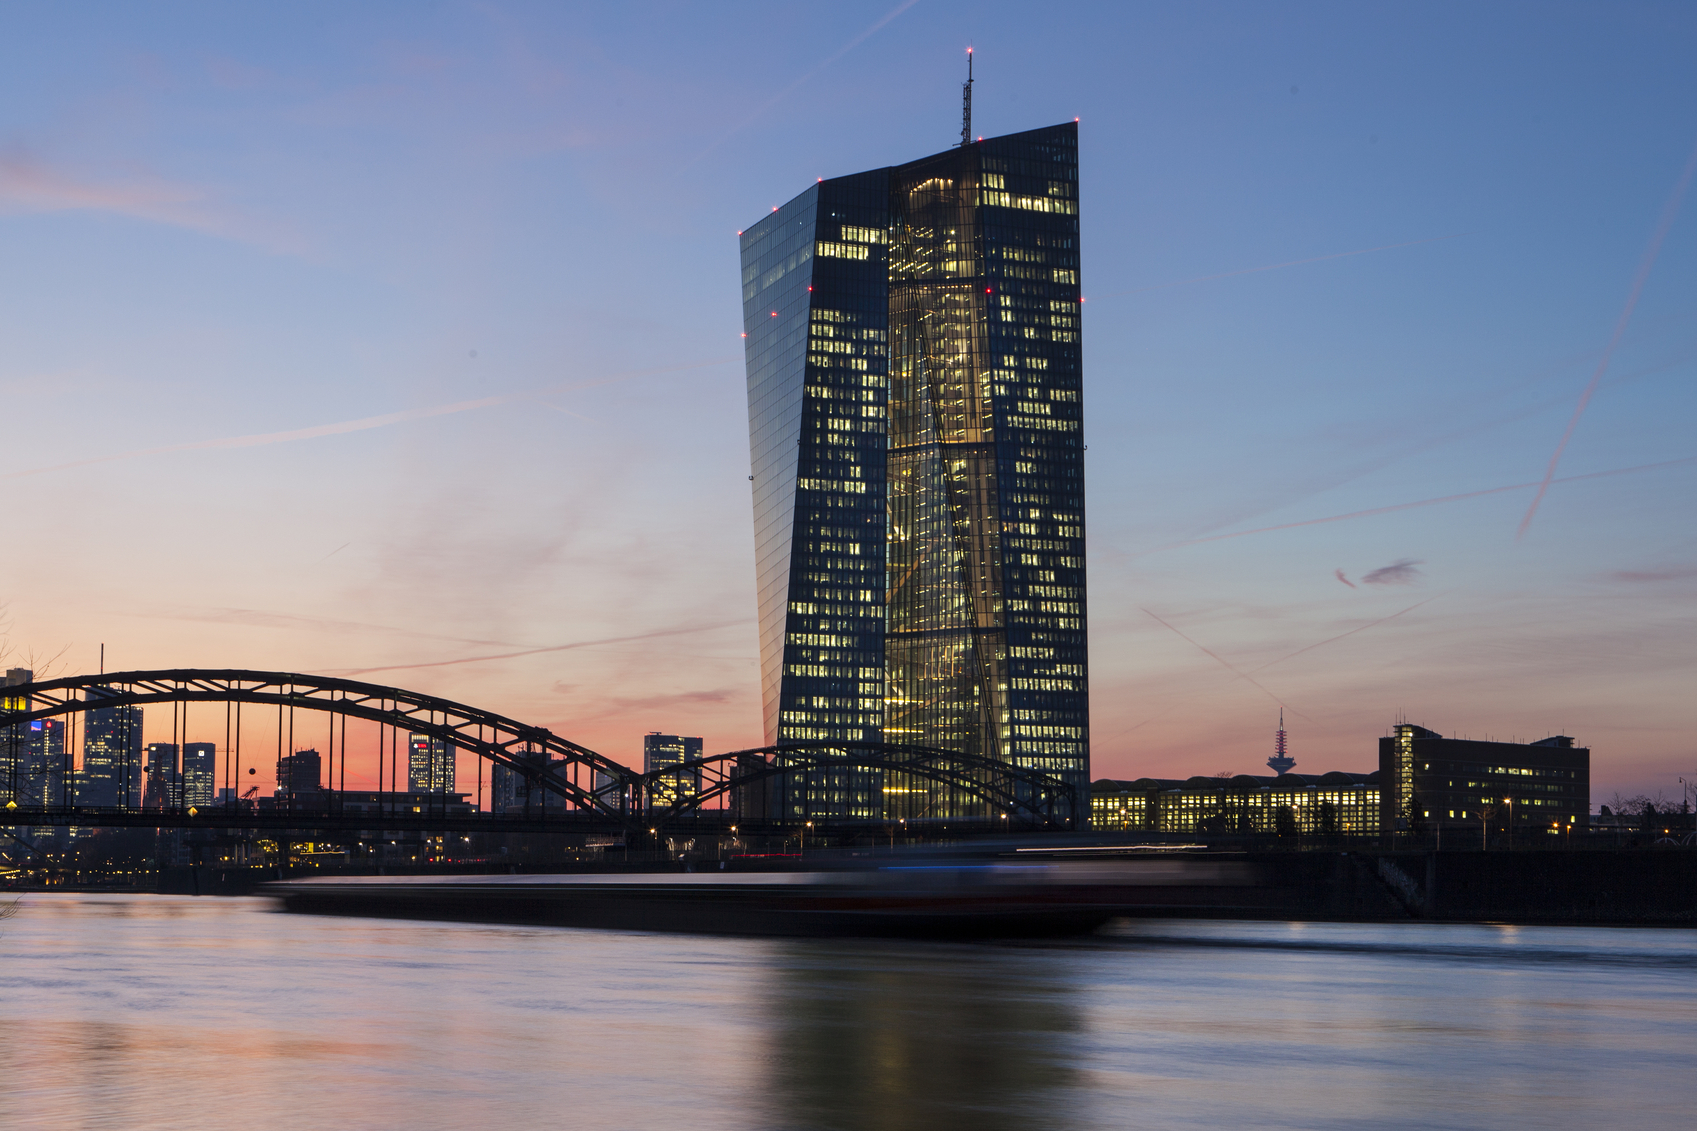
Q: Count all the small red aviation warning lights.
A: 11